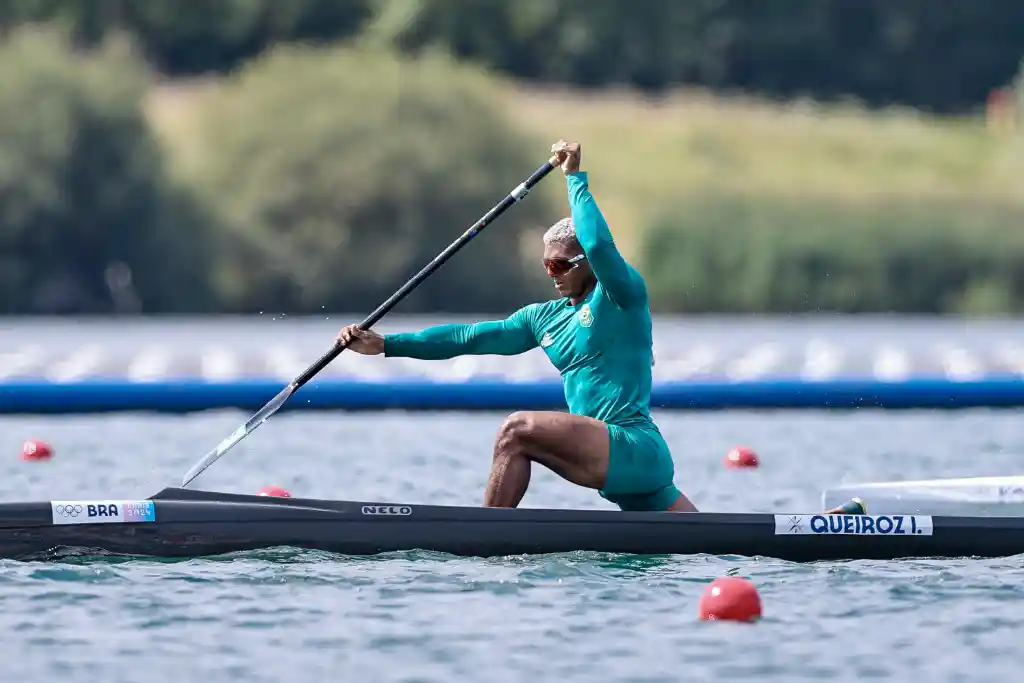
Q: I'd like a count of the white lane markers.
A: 0